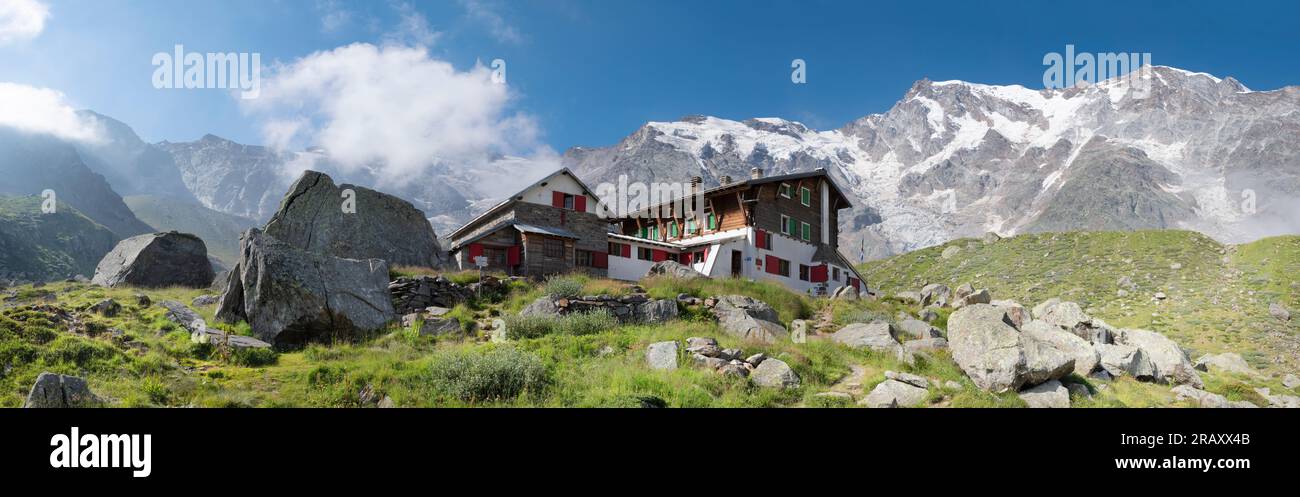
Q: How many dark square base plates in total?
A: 0